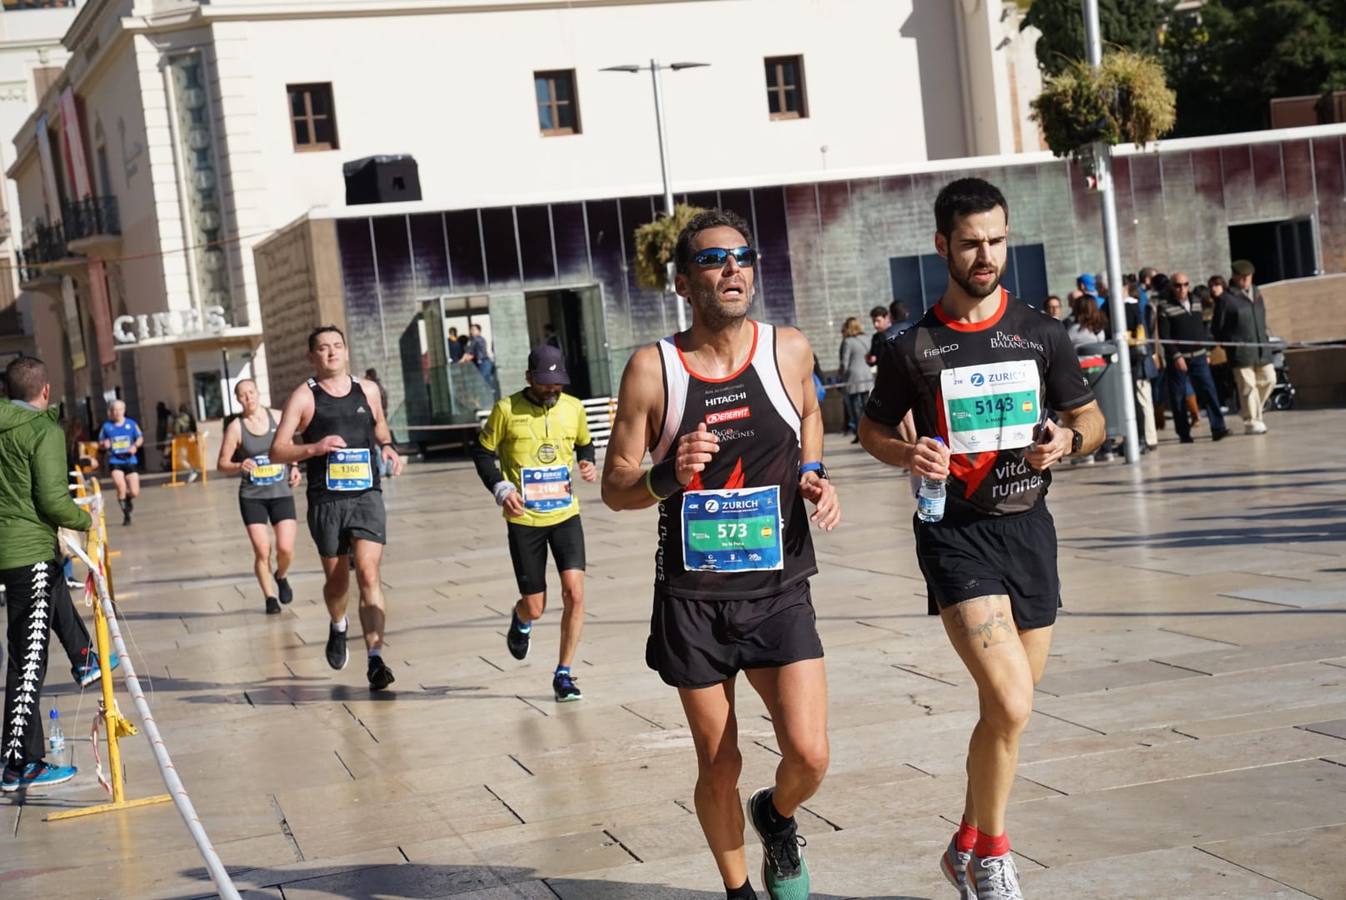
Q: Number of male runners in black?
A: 3